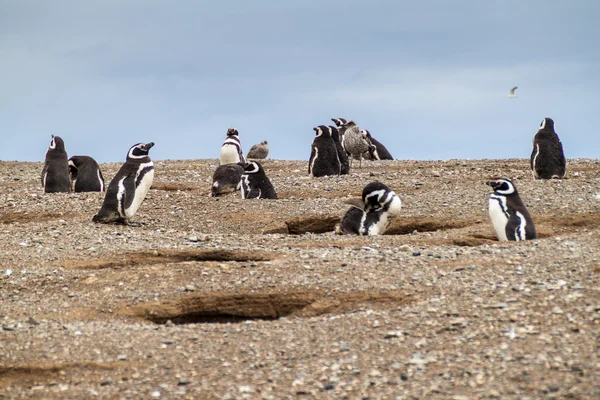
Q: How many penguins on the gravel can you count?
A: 13